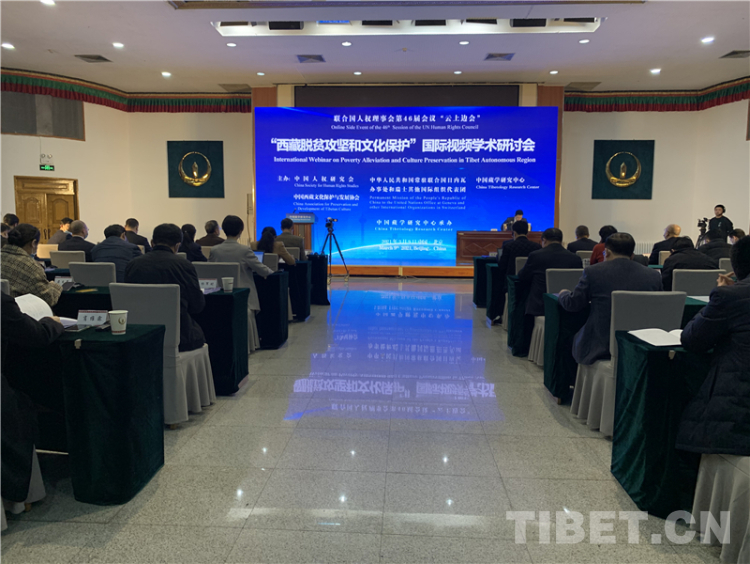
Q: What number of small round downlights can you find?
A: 14